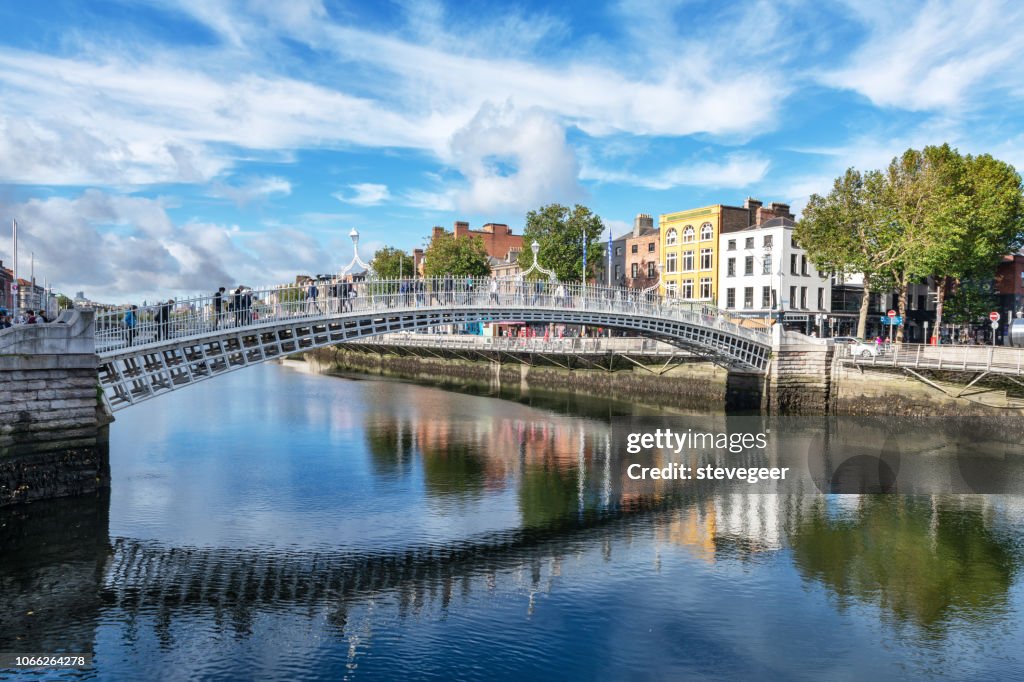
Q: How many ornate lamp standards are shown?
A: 3